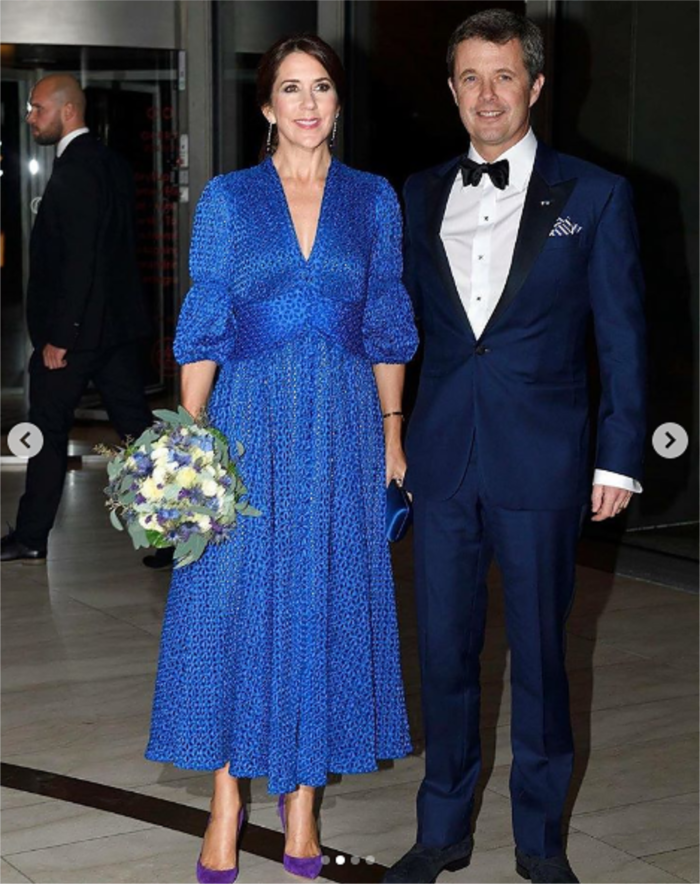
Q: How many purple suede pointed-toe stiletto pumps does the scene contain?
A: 2